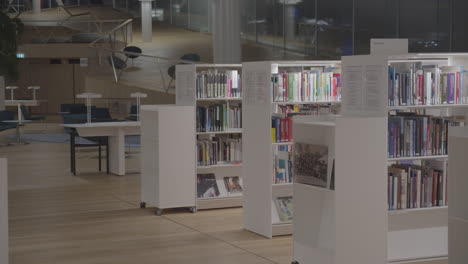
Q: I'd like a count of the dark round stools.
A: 4